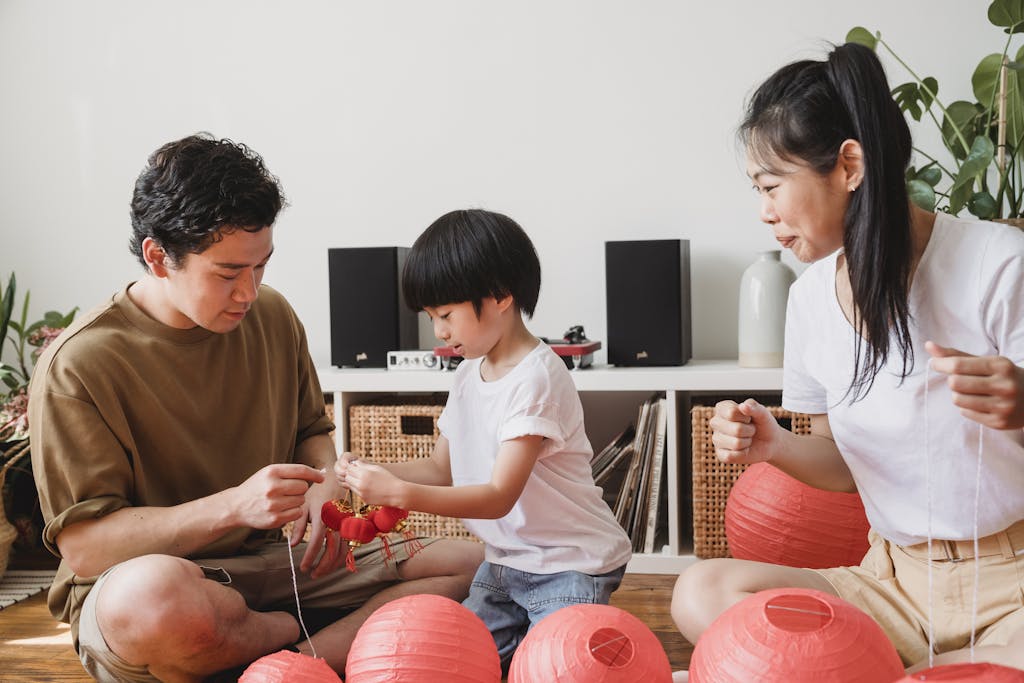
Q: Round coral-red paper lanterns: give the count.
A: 6